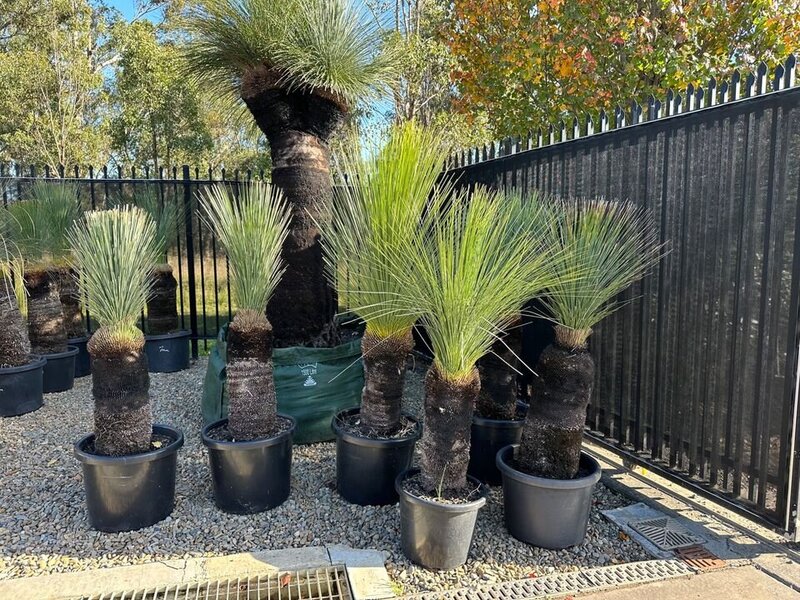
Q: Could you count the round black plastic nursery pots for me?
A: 10